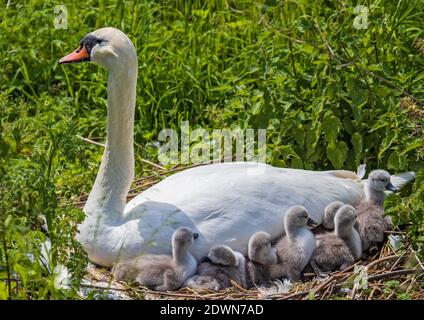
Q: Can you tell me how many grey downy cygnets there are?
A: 7